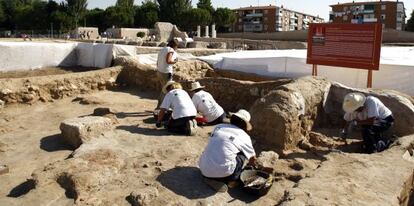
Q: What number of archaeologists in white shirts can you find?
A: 5